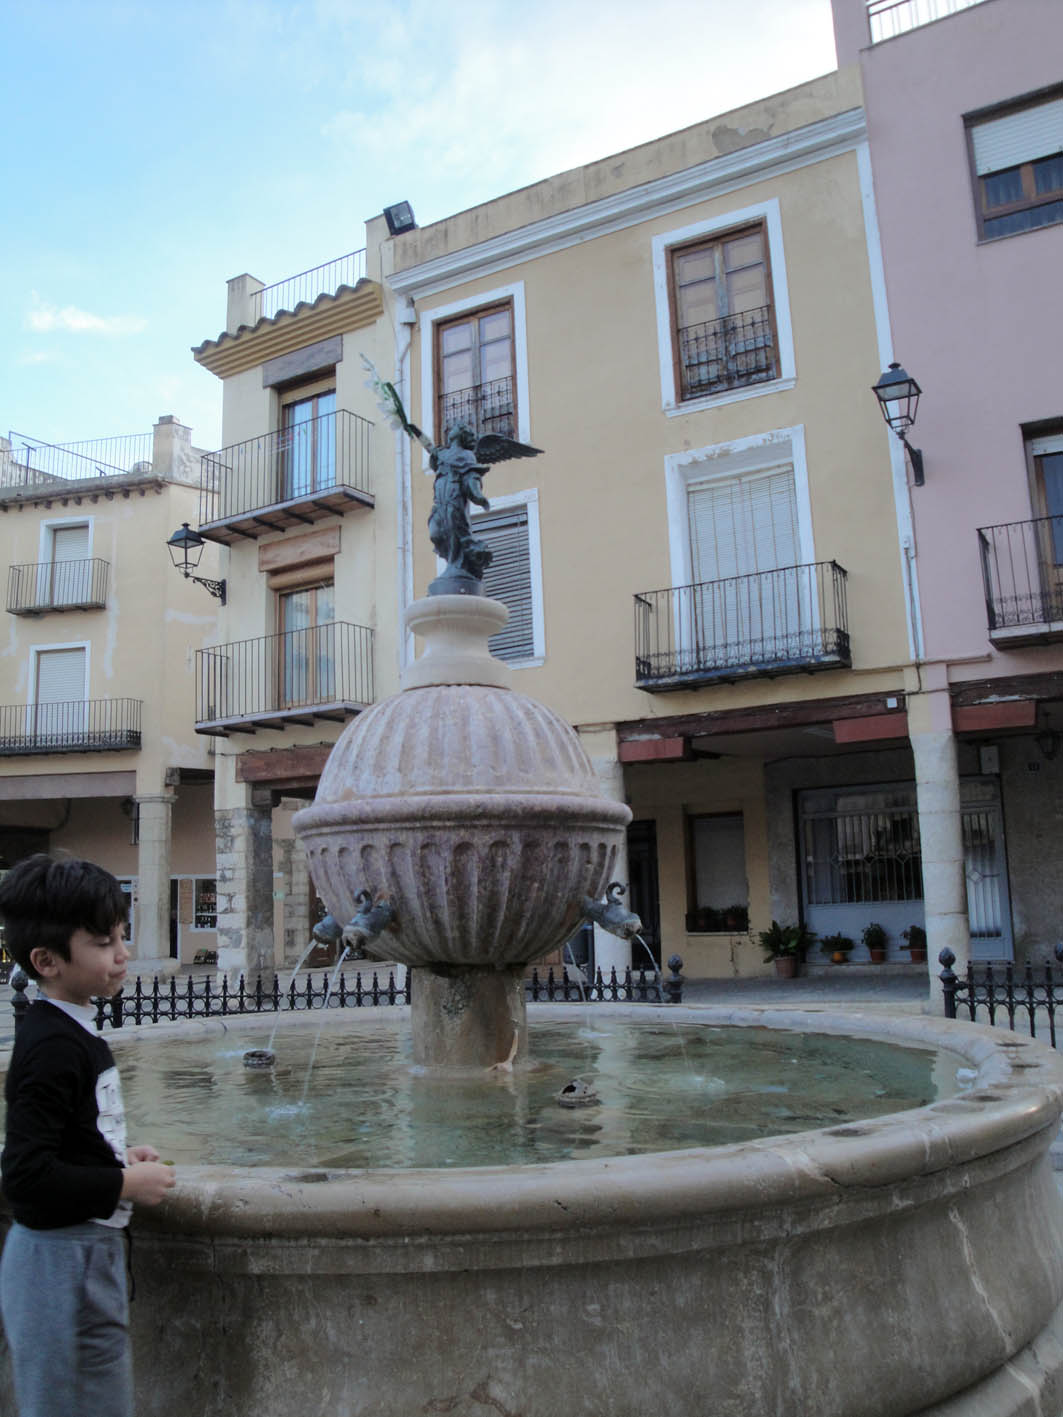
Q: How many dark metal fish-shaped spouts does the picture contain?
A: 3